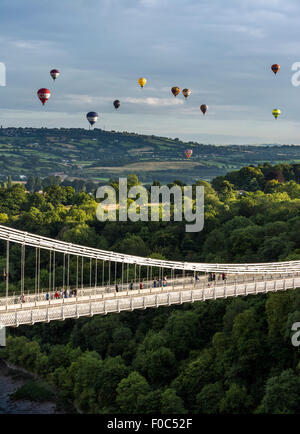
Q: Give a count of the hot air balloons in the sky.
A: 11